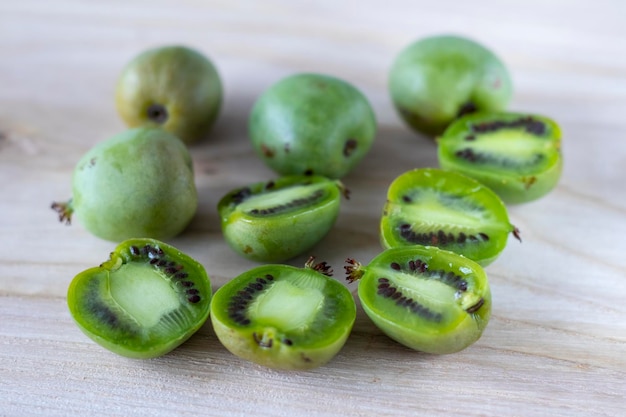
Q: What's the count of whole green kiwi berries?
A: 4